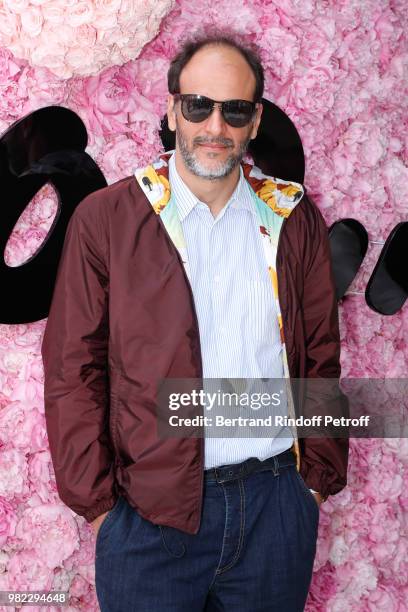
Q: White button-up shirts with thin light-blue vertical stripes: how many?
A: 1